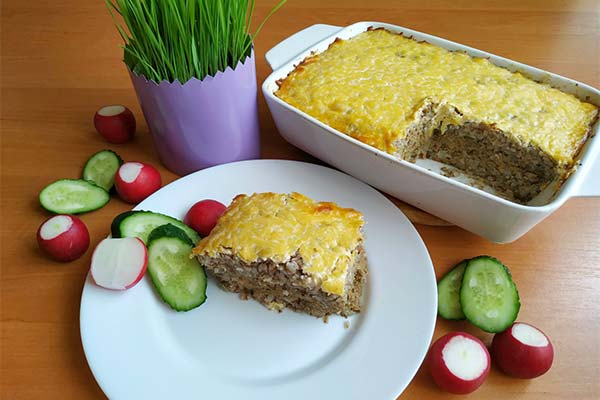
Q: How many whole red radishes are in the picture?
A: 6